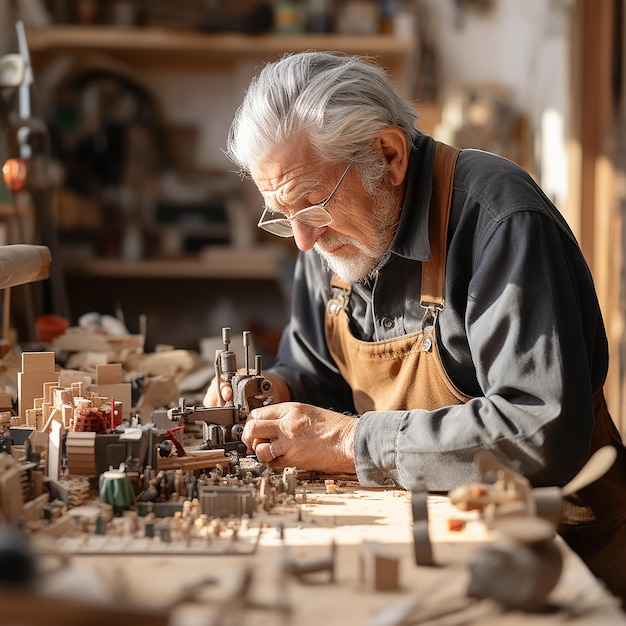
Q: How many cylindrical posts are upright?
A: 3